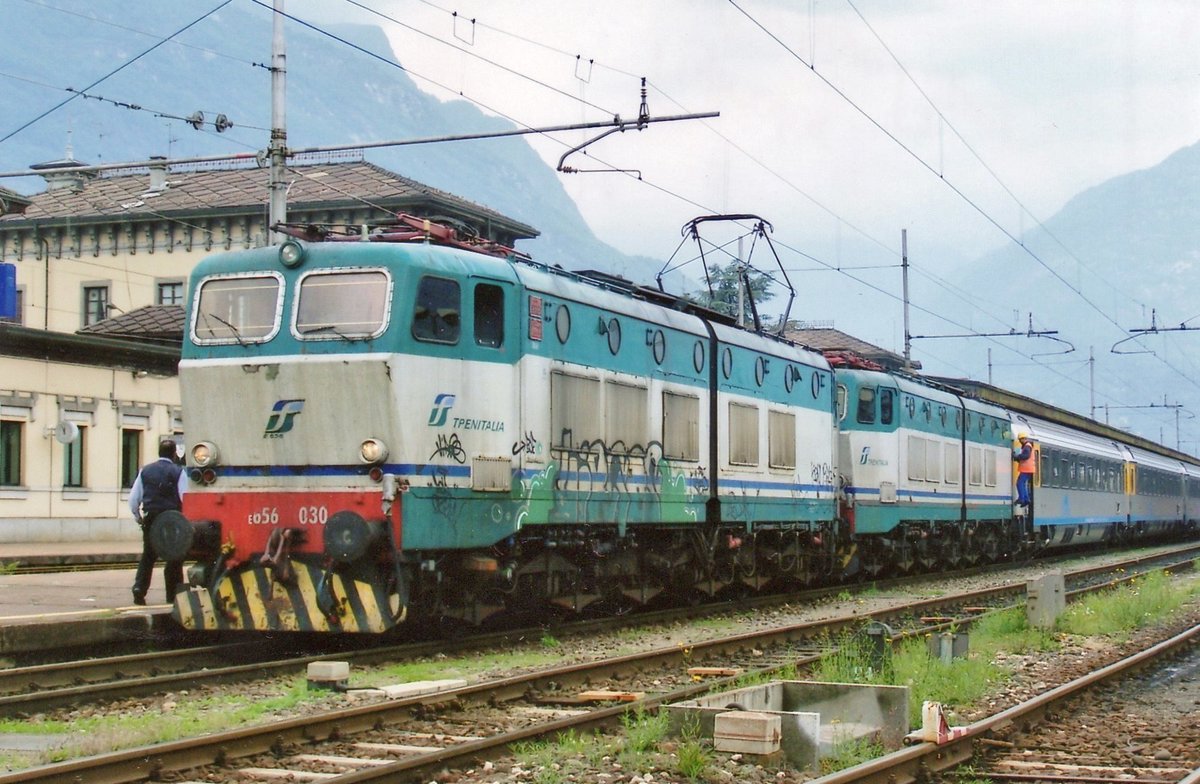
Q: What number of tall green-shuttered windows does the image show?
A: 3